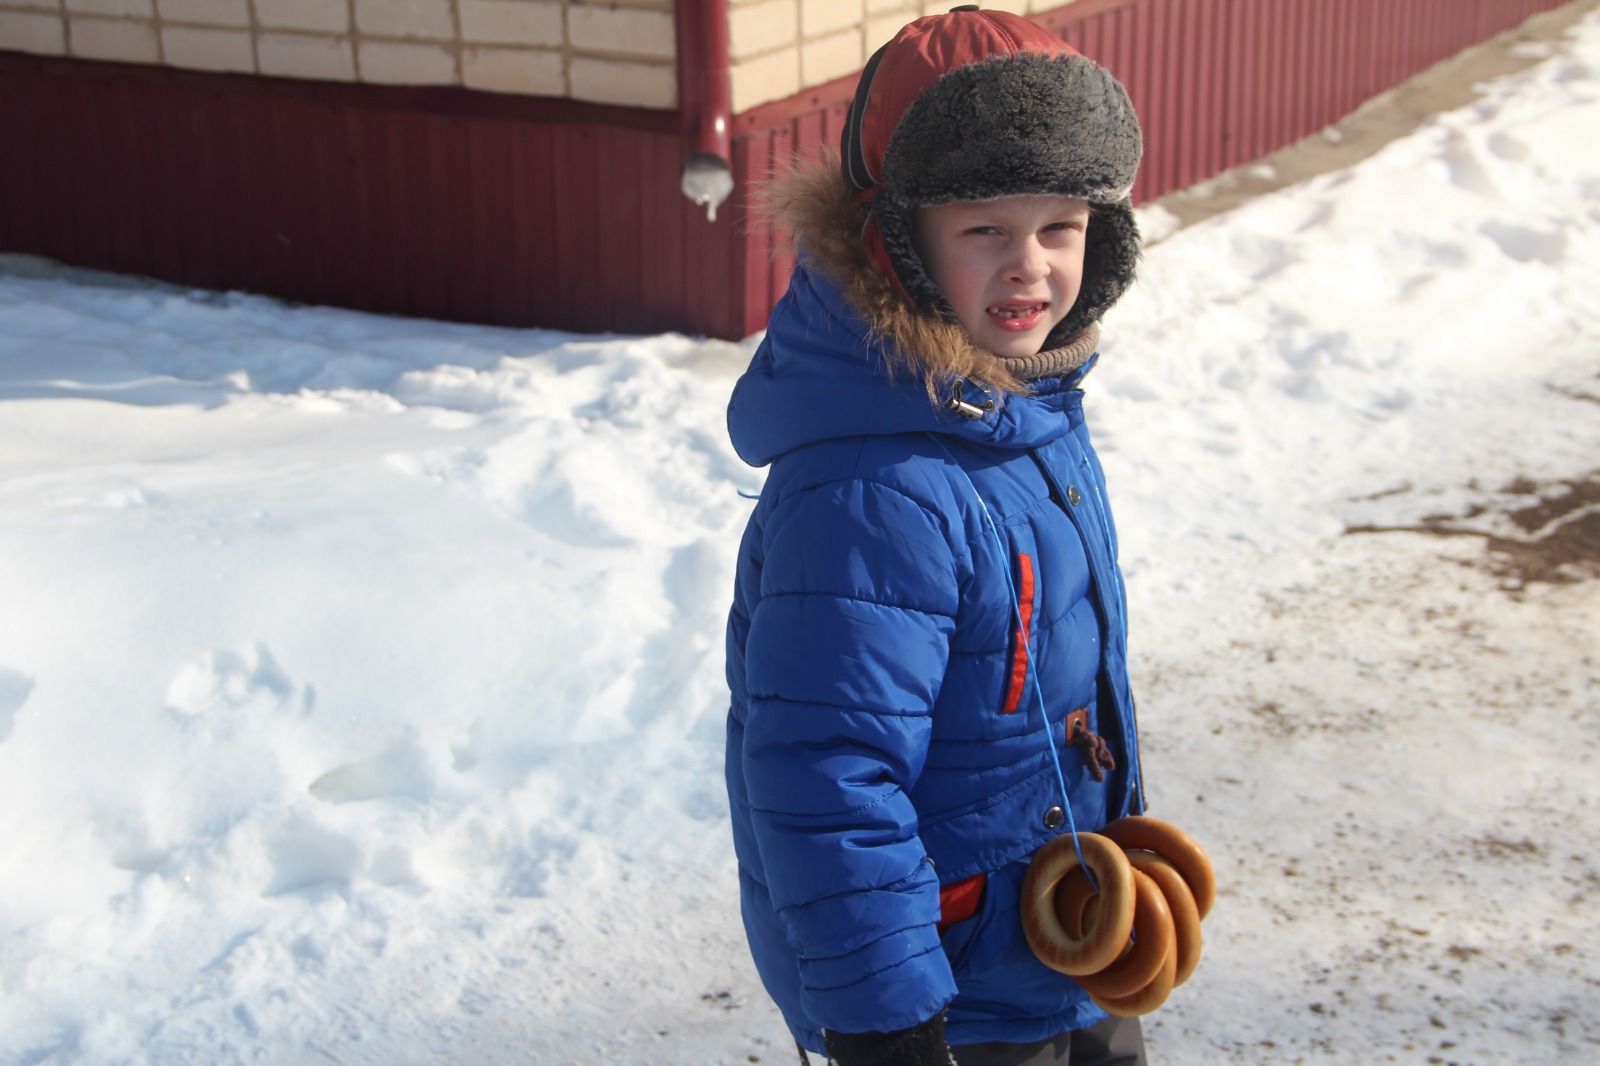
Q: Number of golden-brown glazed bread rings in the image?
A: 5